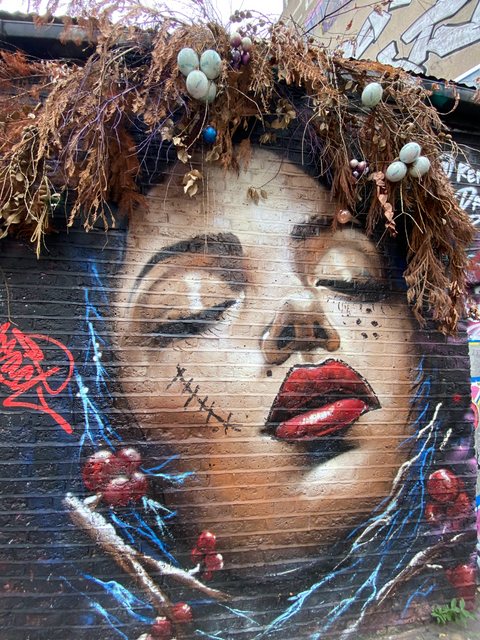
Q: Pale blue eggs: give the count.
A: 8